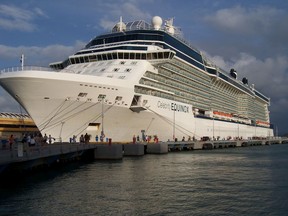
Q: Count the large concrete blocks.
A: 3